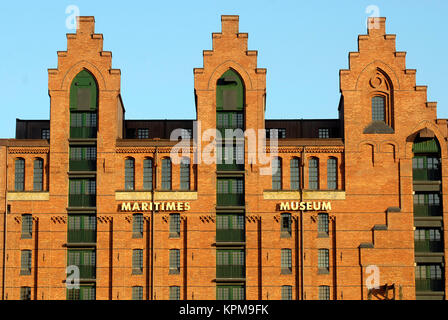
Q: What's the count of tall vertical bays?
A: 3